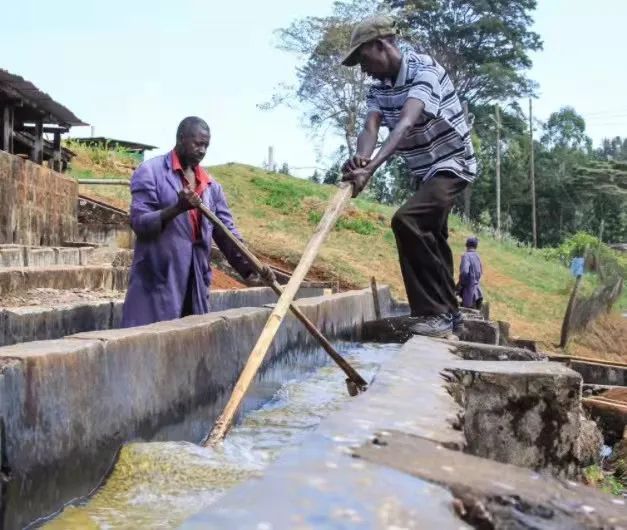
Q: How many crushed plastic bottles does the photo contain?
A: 0